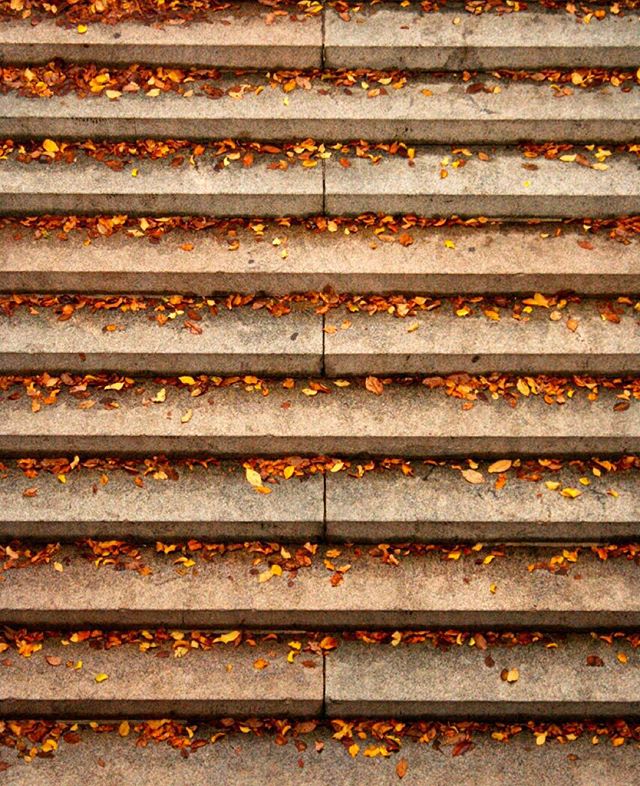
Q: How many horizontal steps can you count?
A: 10